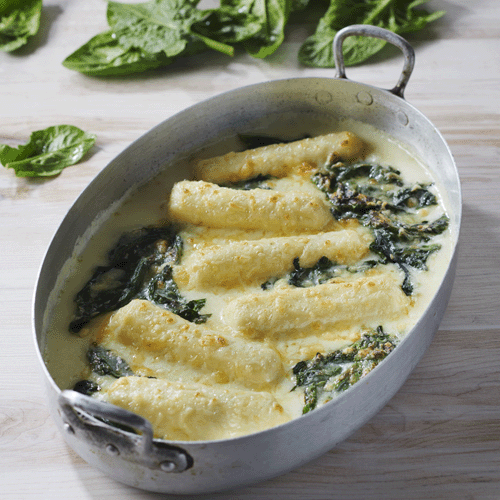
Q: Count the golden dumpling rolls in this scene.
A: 6